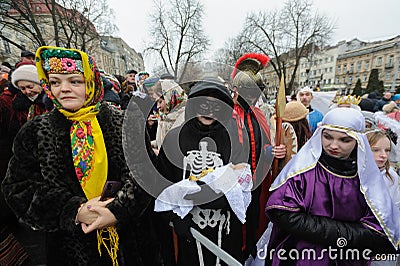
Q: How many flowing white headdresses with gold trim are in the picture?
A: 1